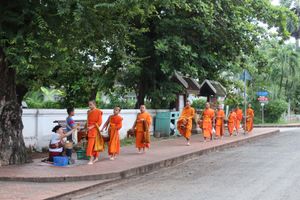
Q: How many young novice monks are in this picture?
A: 9